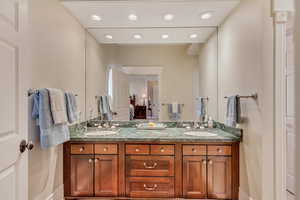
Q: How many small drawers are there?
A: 6